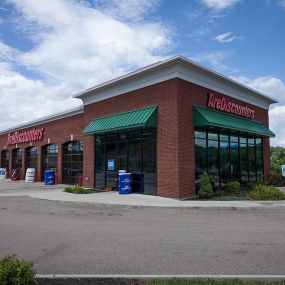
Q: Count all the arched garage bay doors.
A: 5